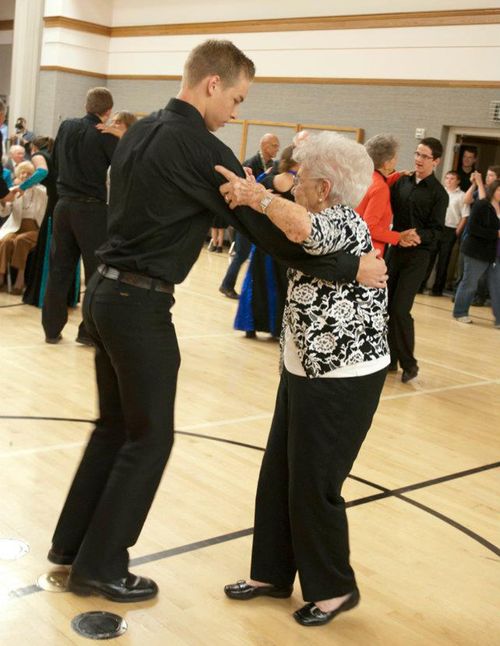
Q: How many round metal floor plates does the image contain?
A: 3